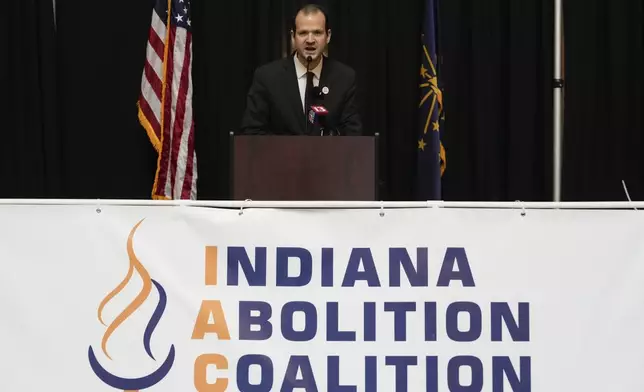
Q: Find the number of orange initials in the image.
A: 3